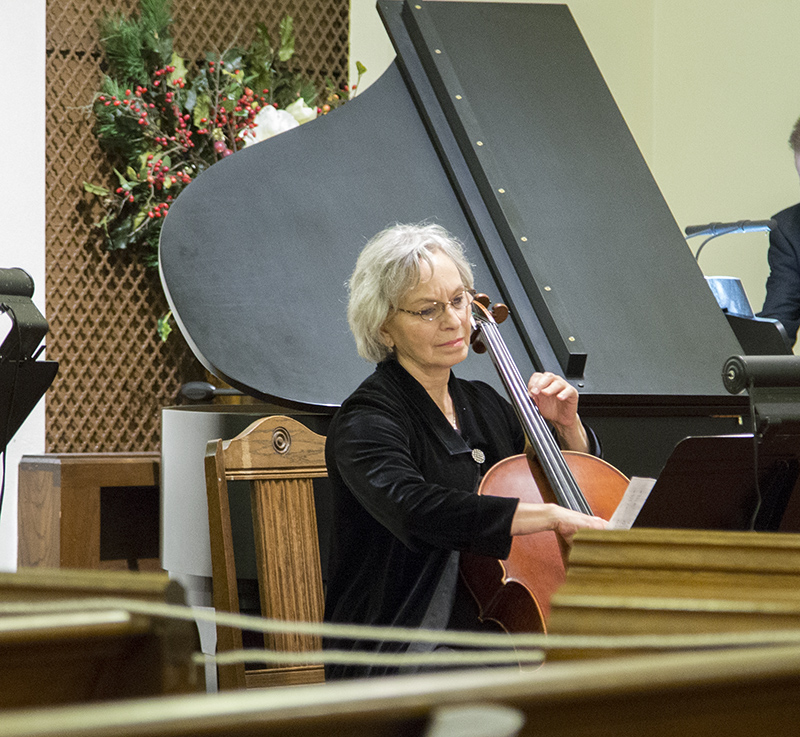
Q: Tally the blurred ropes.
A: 2